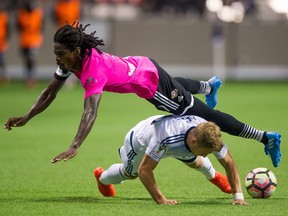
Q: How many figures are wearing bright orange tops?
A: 3